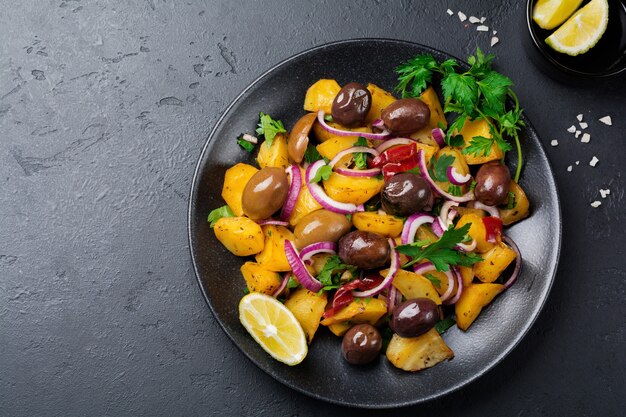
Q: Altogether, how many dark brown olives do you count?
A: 7